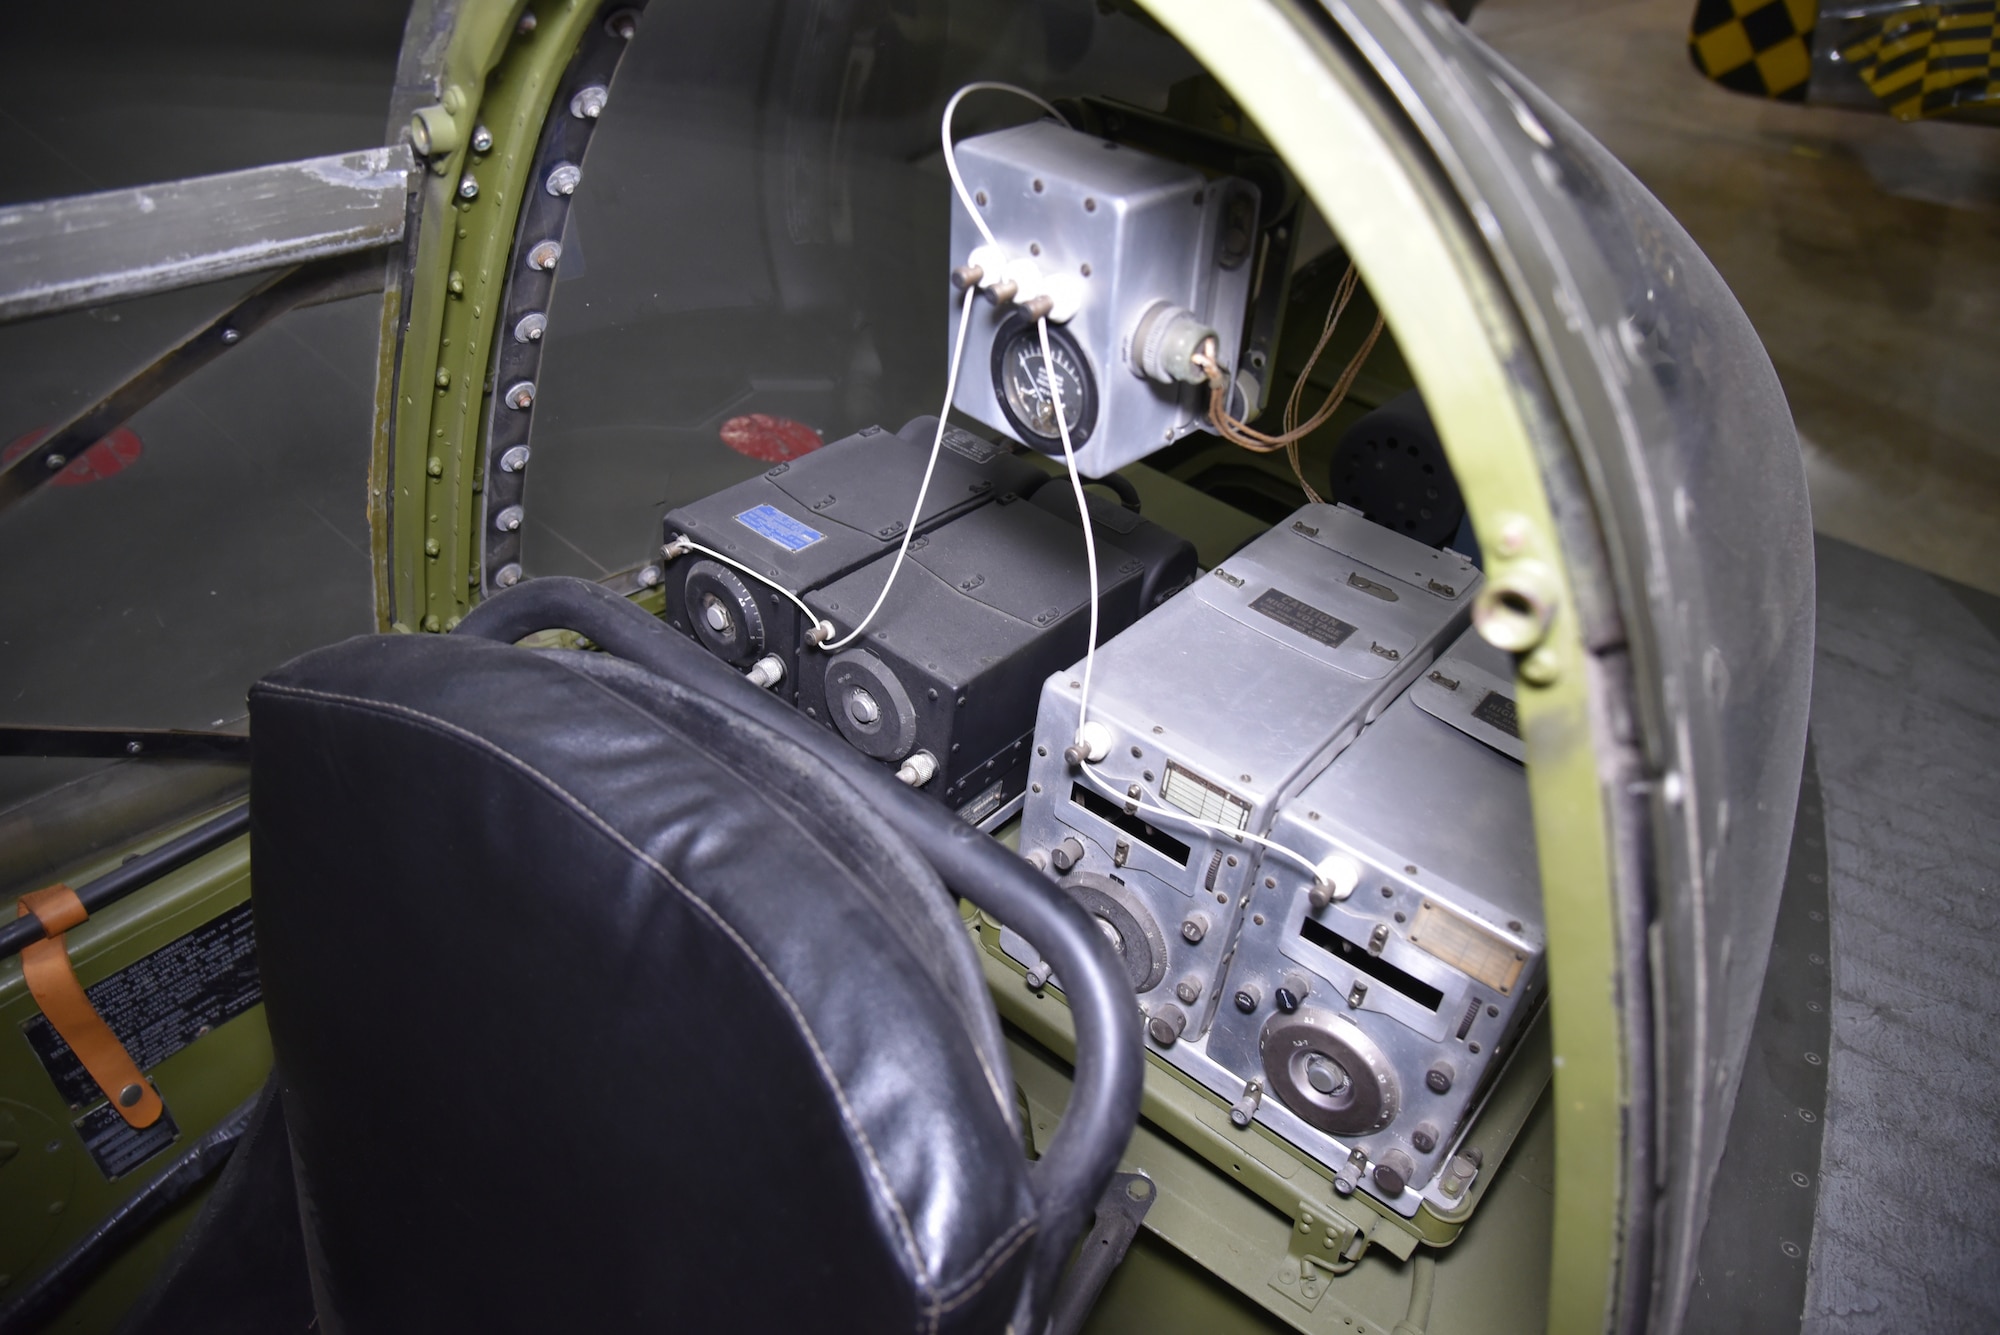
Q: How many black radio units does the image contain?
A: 2